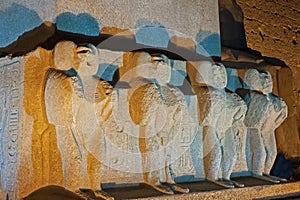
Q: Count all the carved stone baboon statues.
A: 4